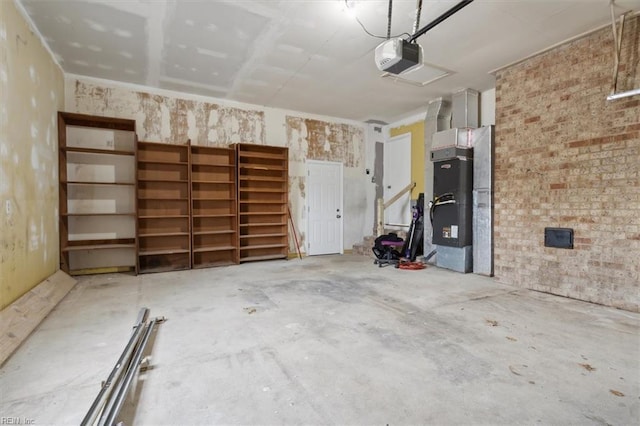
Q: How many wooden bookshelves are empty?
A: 4